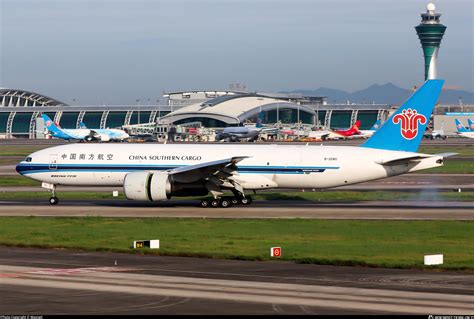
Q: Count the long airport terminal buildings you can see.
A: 1